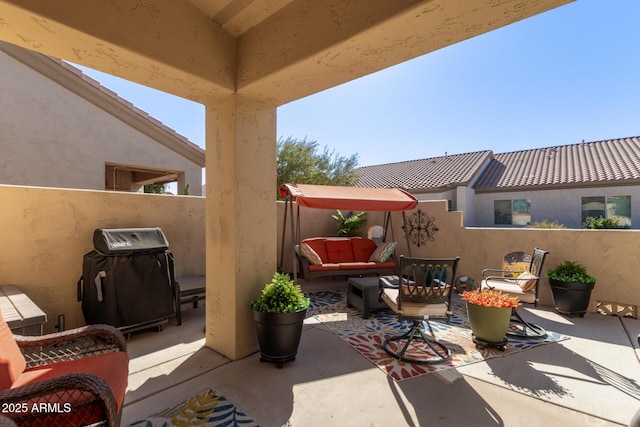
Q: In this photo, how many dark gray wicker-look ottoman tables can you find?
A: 1